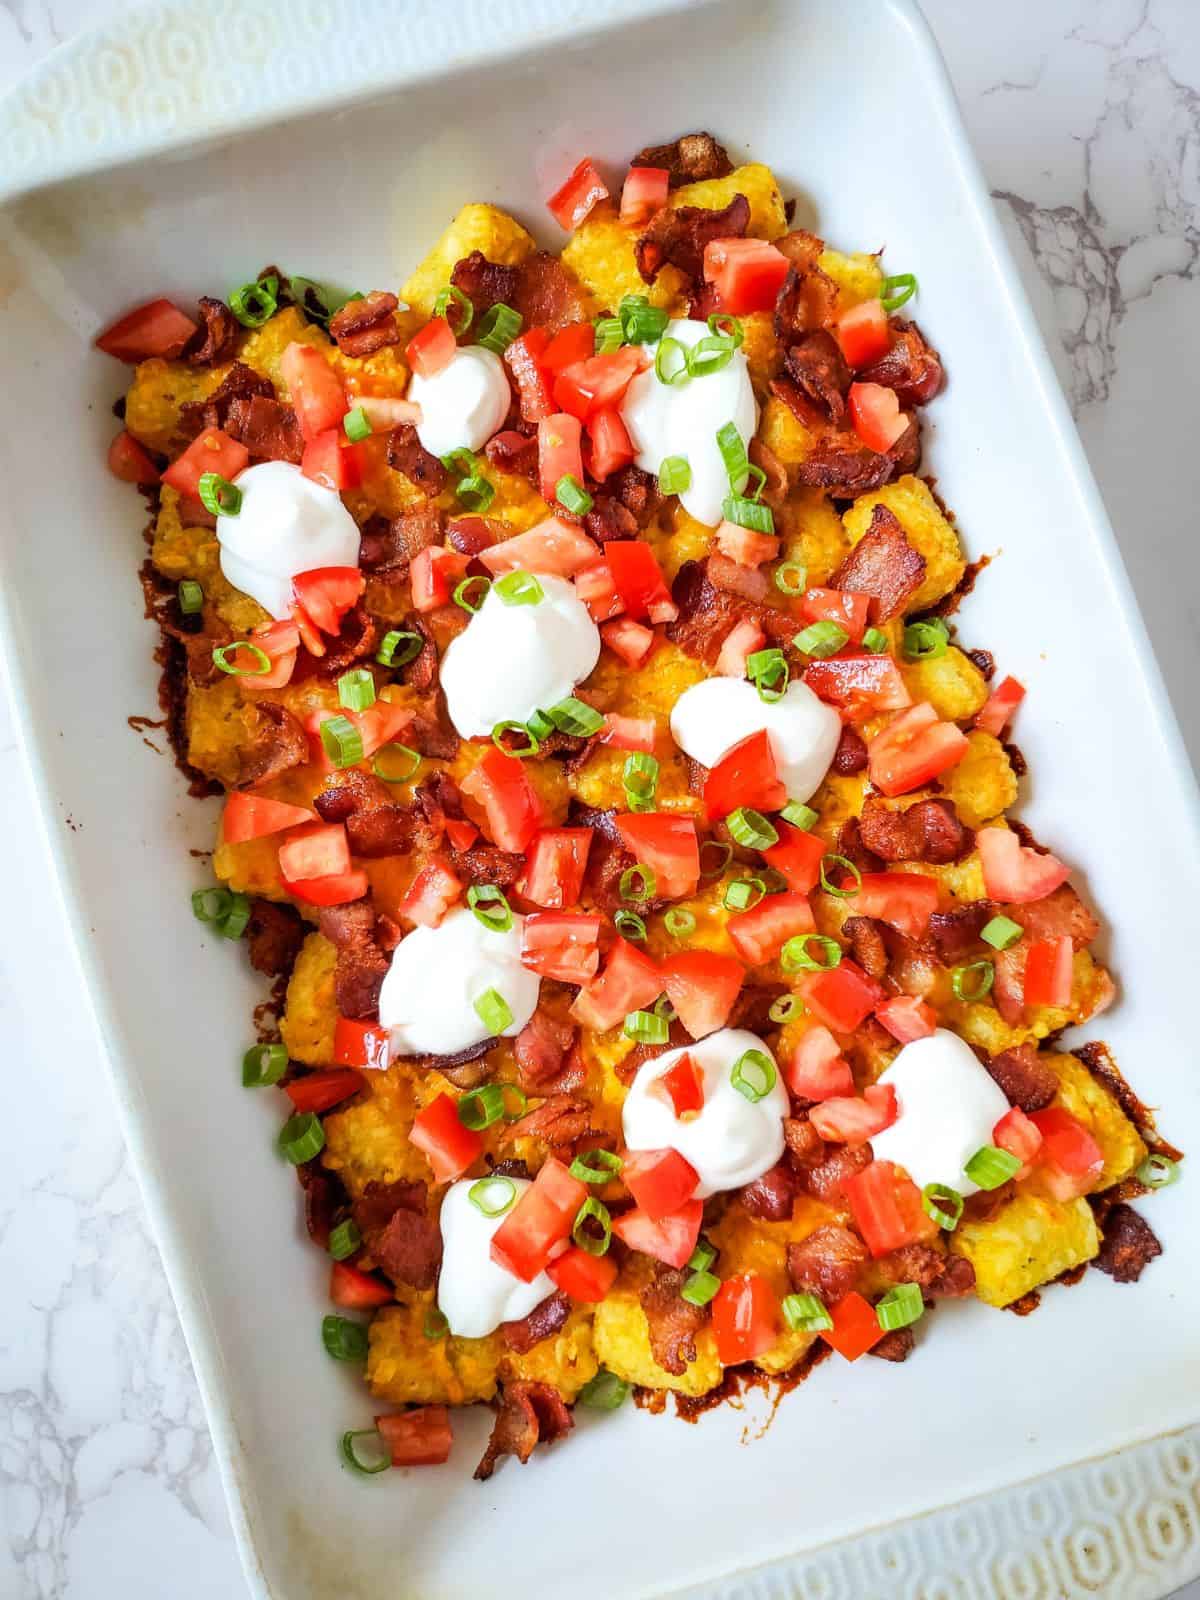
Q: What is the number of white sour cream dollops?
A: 9